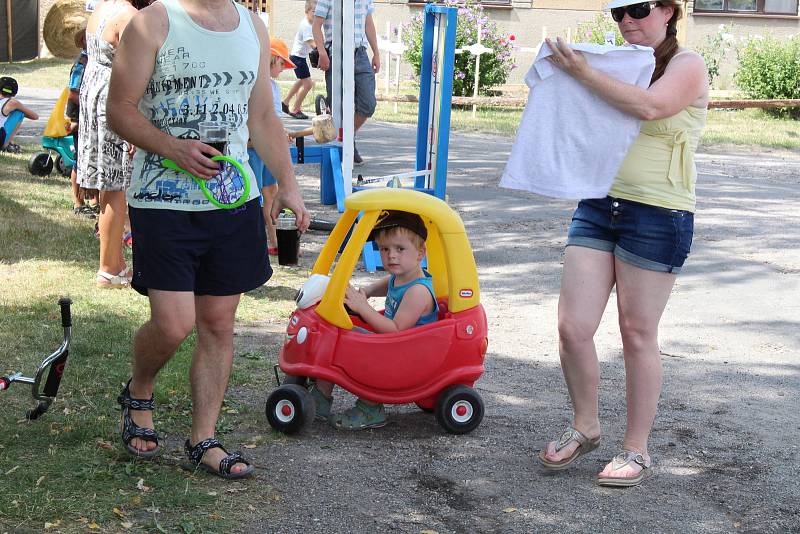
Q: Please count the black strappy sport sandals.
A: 2